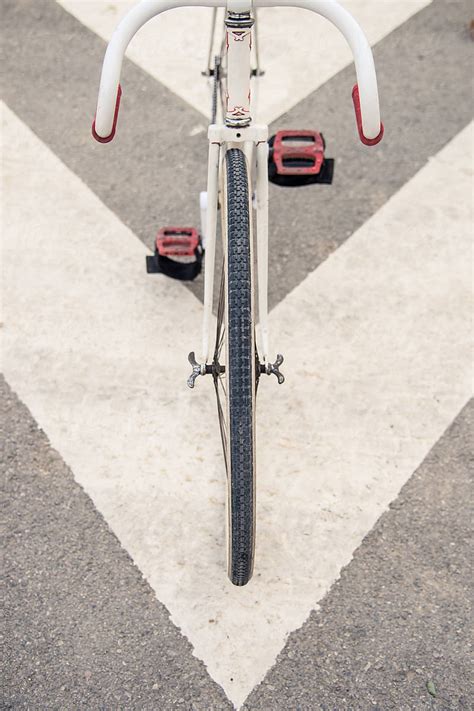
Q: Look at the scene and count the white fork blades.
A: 2